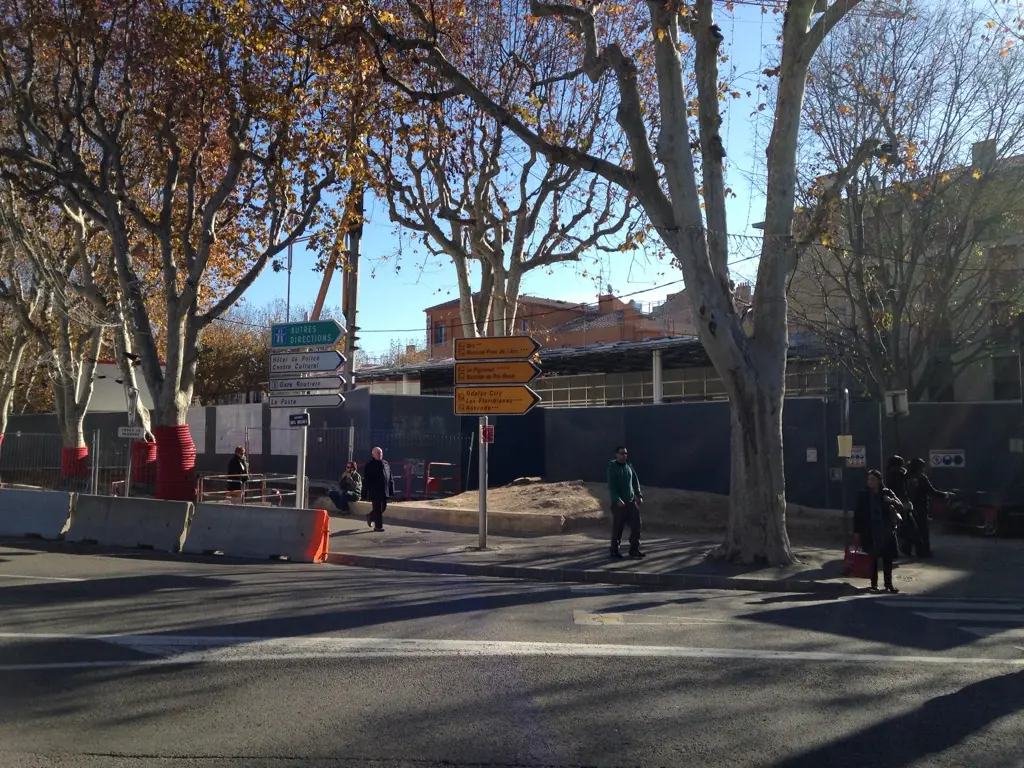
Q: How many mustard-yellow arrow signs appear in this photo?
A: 3